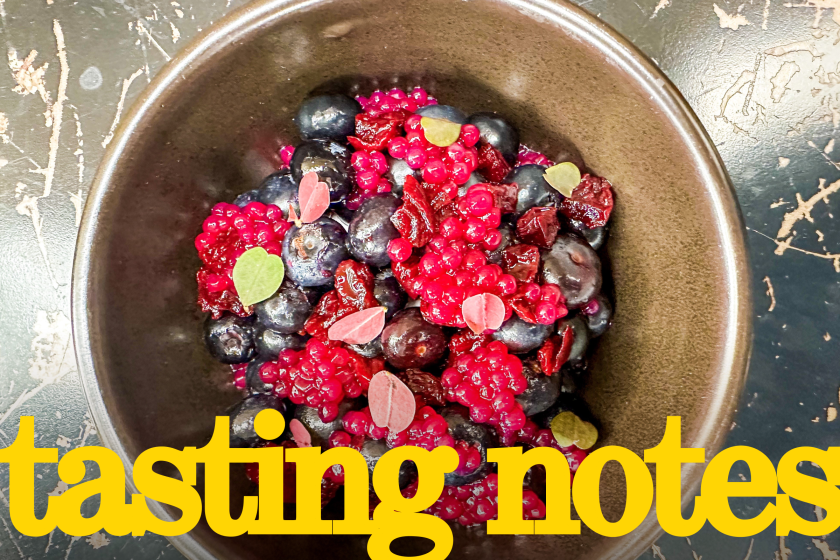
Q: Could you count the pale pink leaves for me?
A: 5